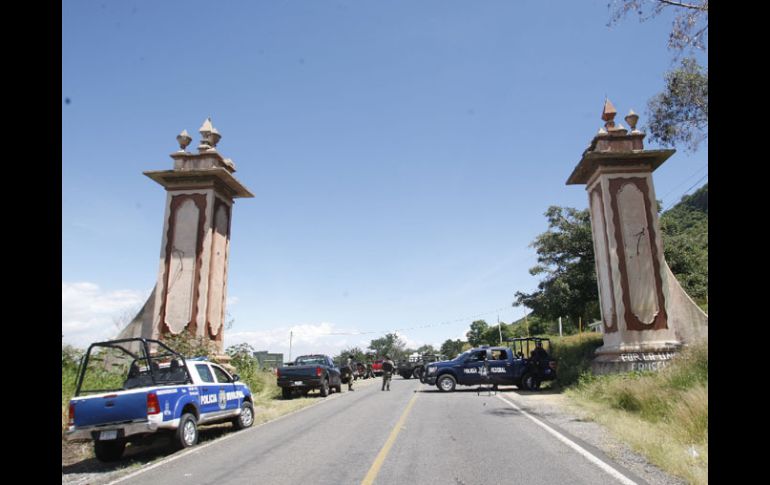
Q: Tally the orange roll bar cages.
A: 0